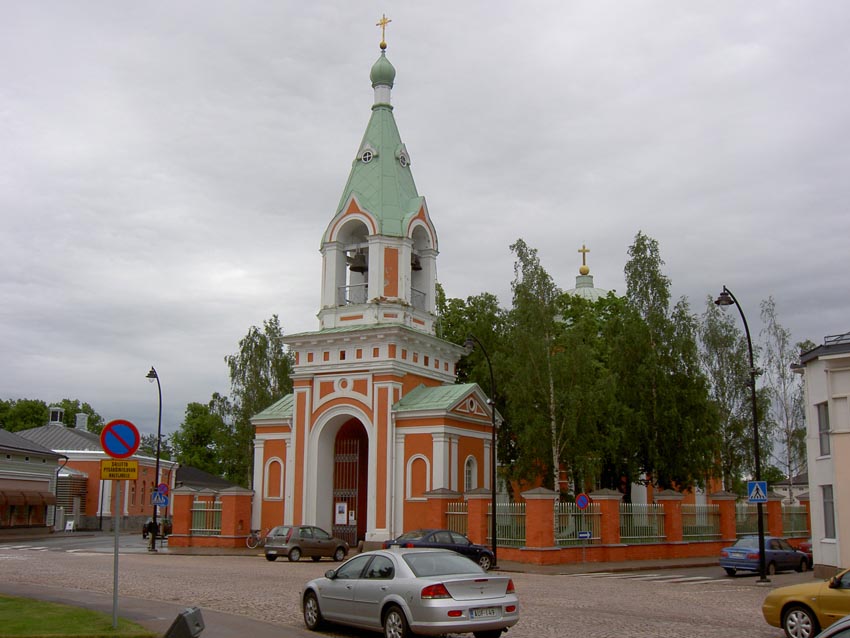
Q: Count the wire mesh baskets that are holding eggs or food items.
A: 0